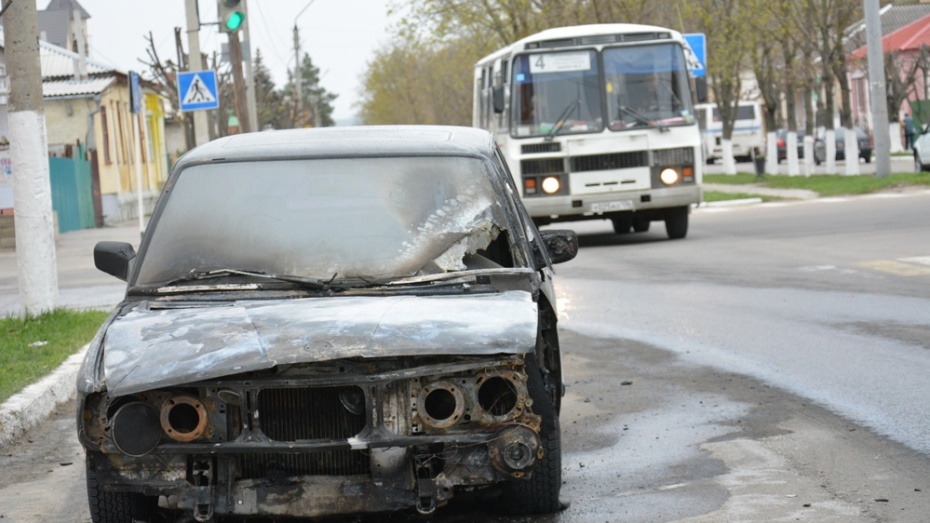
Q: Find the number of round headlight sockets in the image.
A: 4